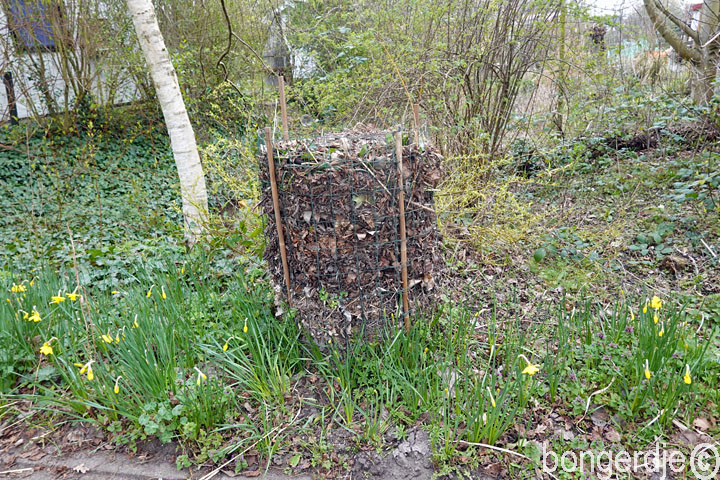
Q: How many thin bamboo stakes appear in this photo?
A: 4